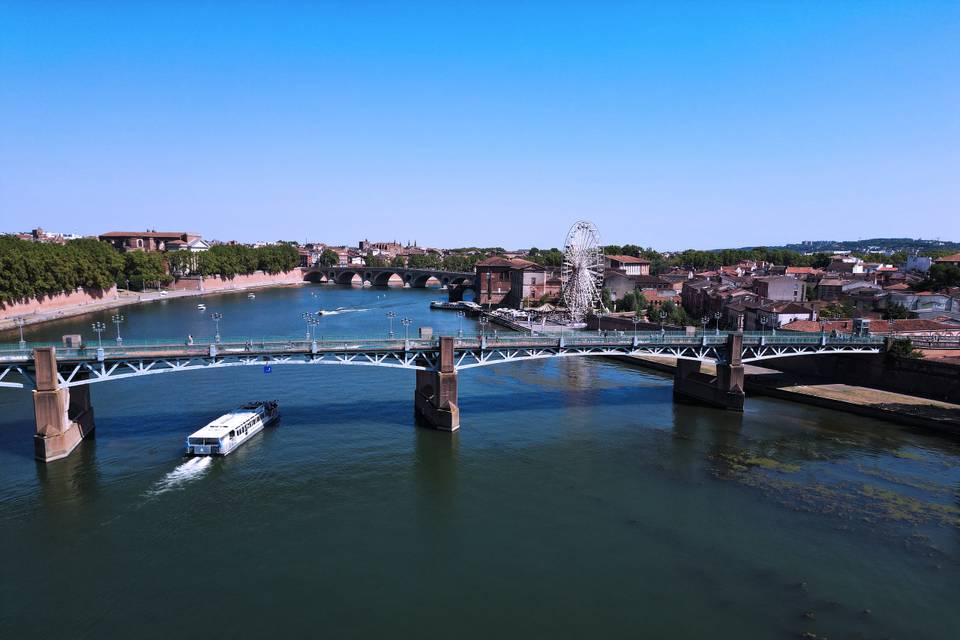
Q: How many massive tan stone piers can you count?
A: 3